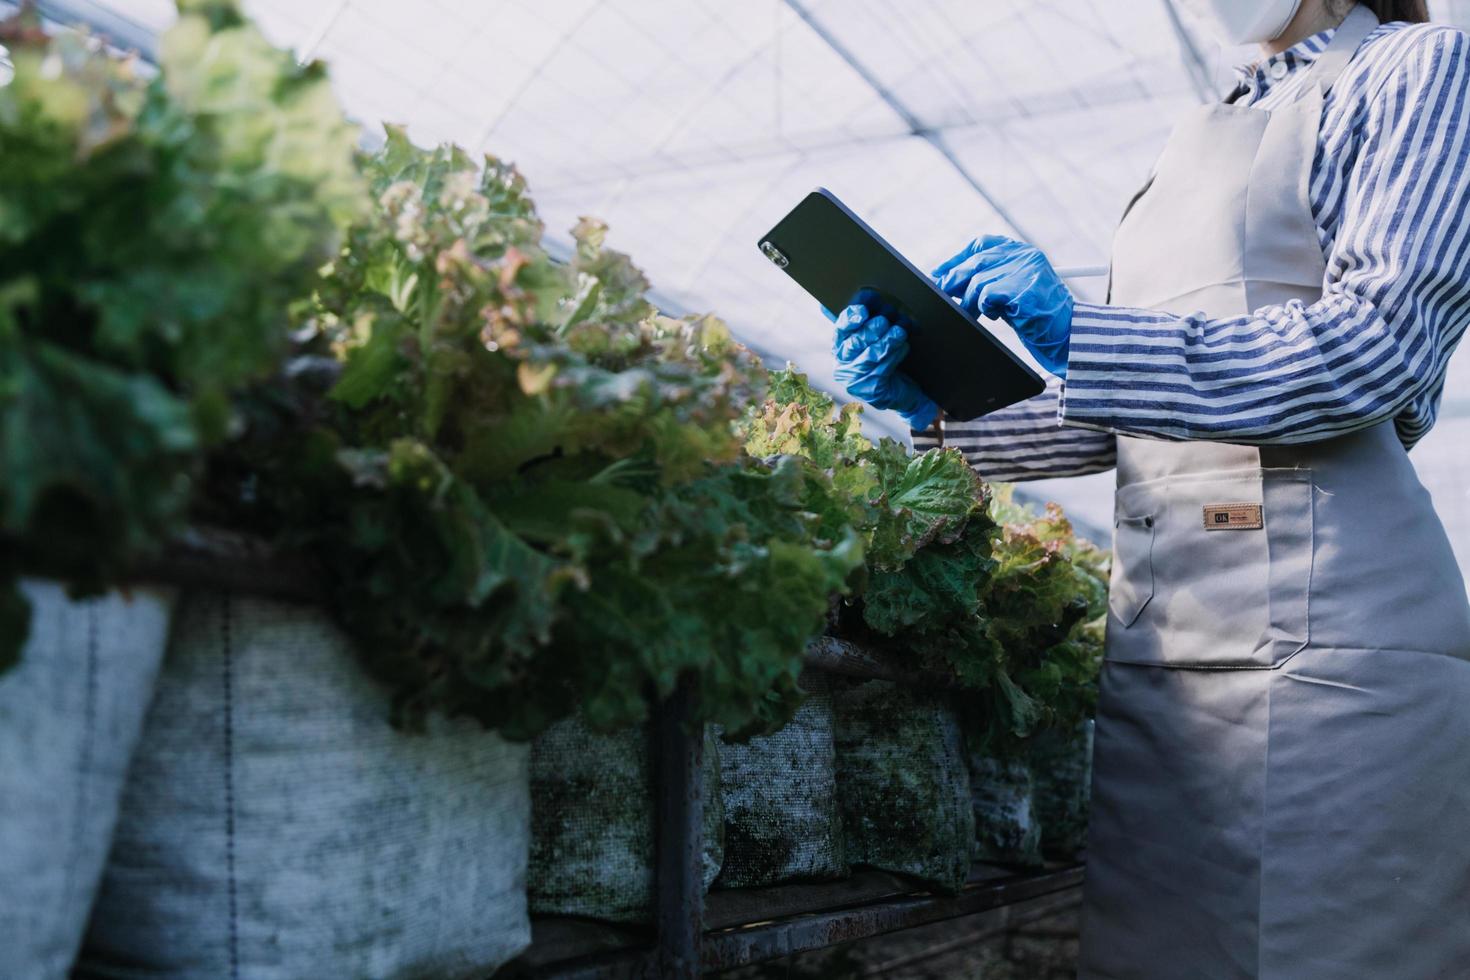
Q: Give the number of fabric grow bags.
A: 7